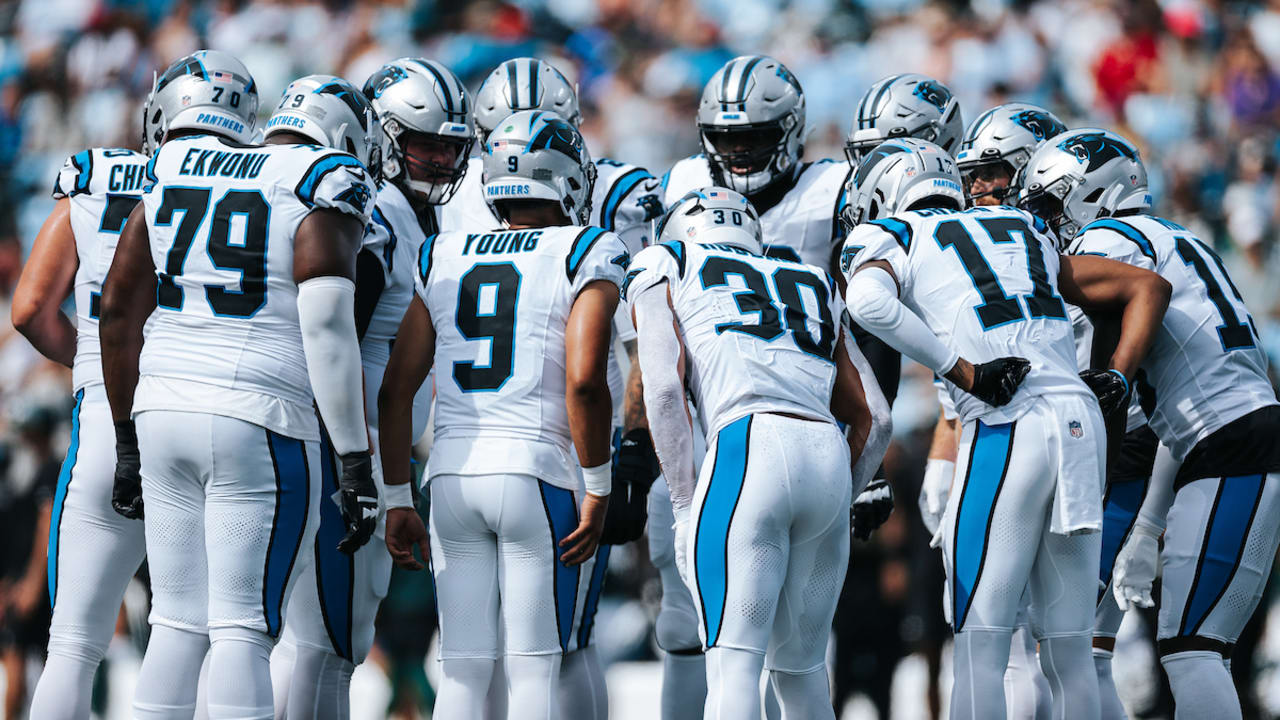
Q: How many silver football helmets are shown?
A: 11